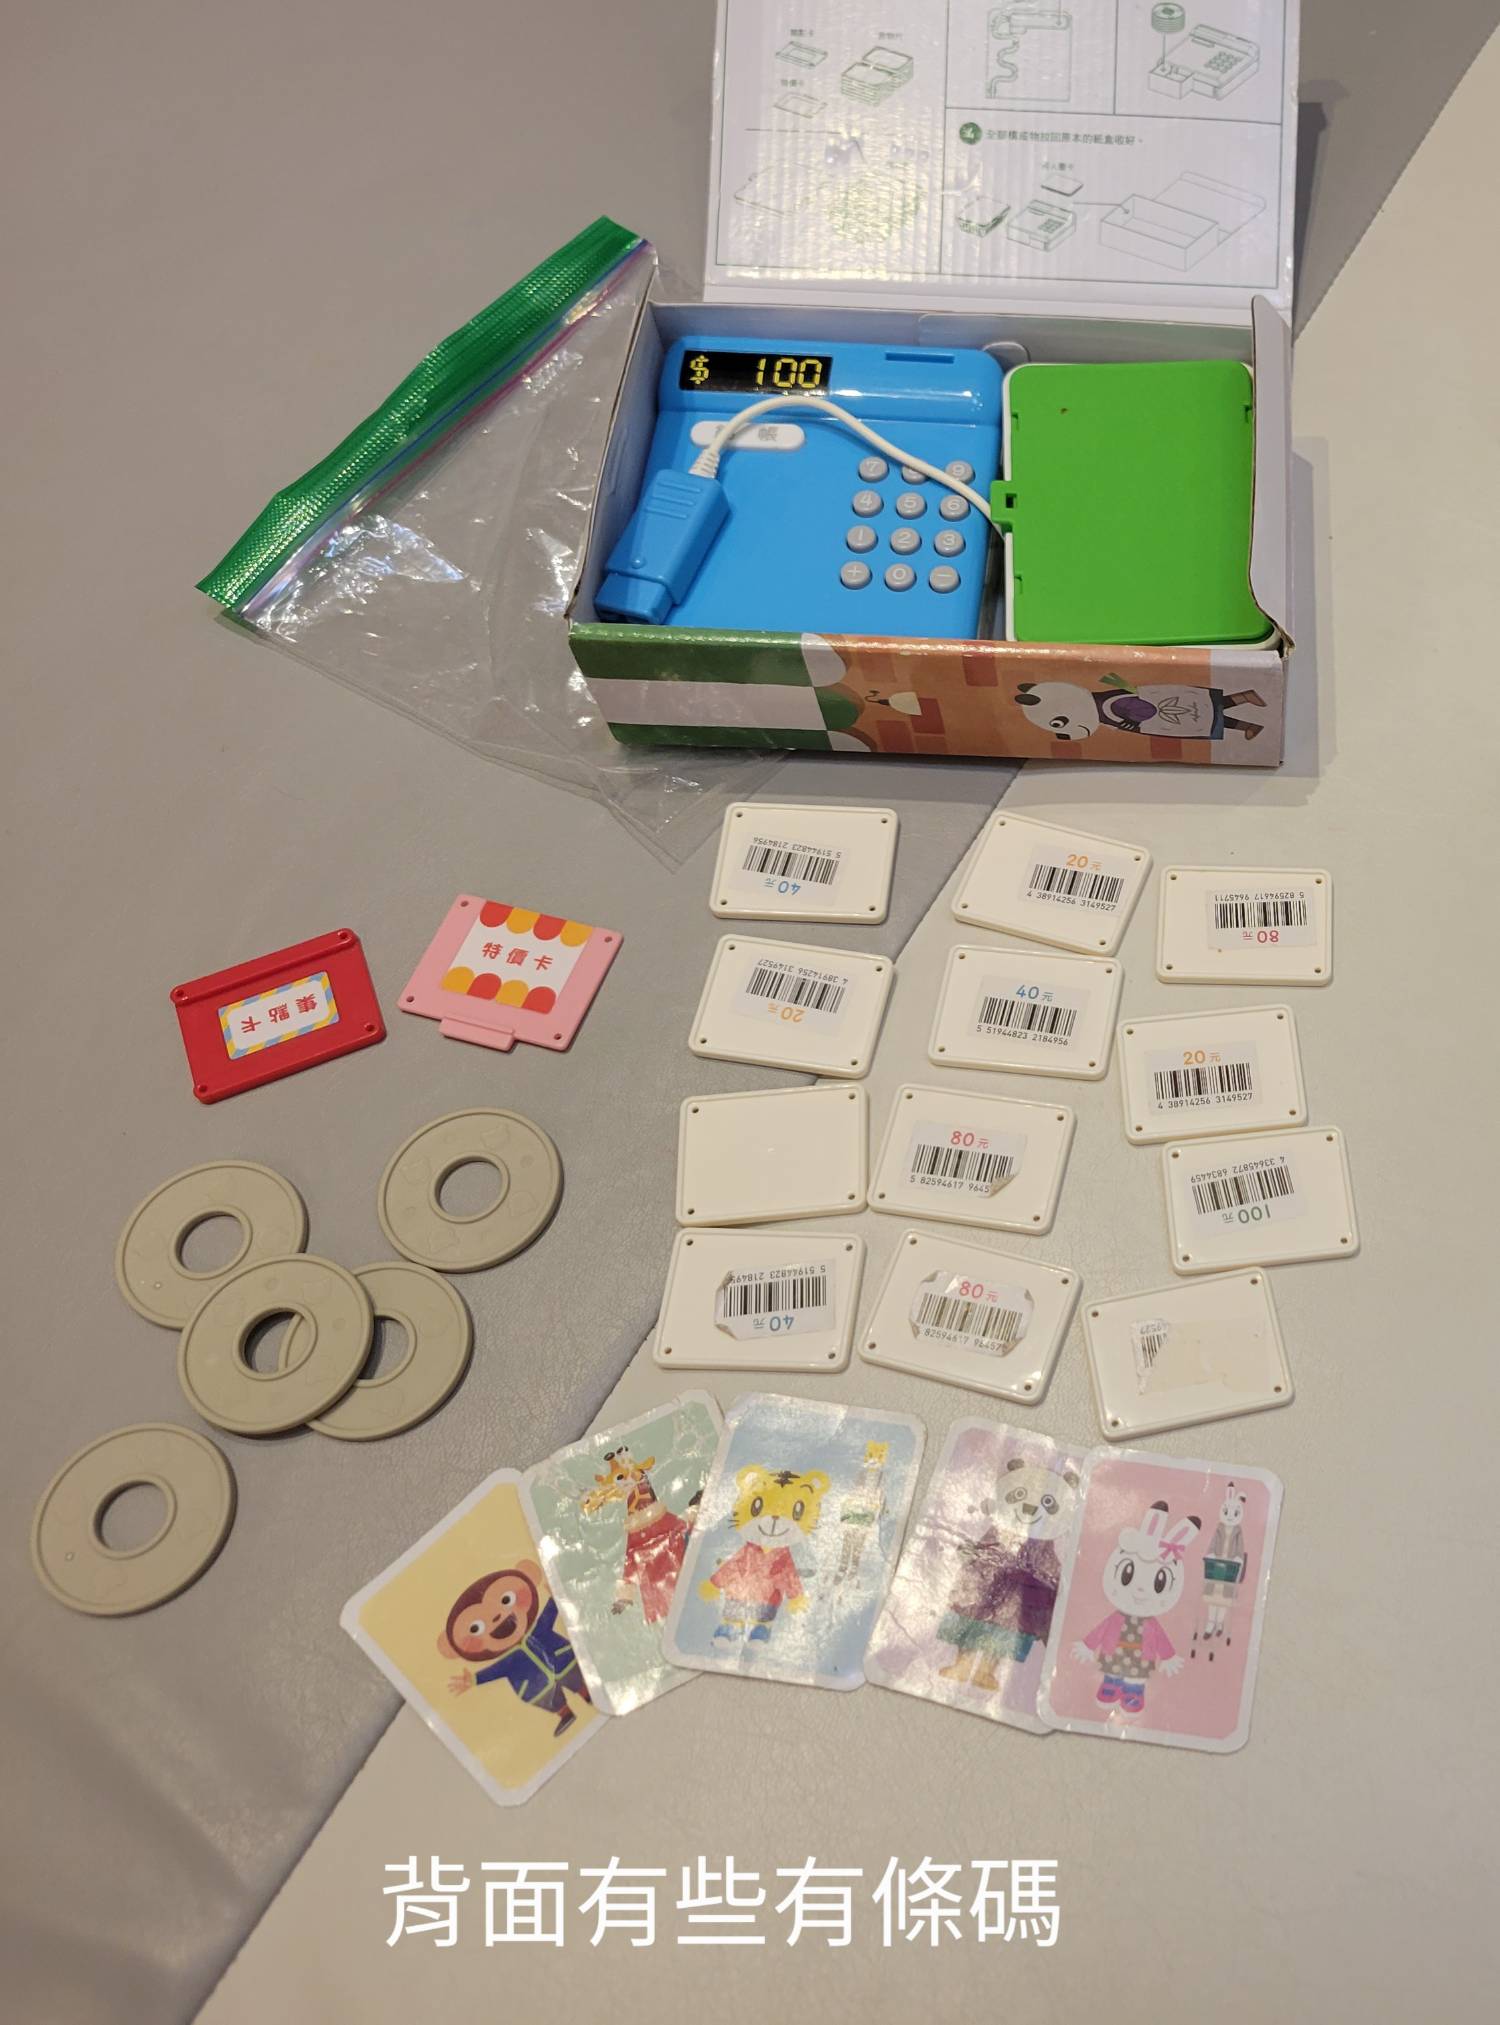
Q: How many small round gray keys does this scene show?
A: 12